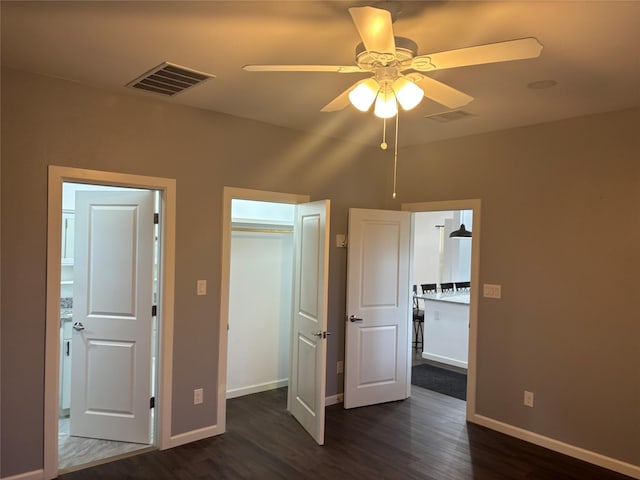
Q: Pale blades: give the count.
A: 5